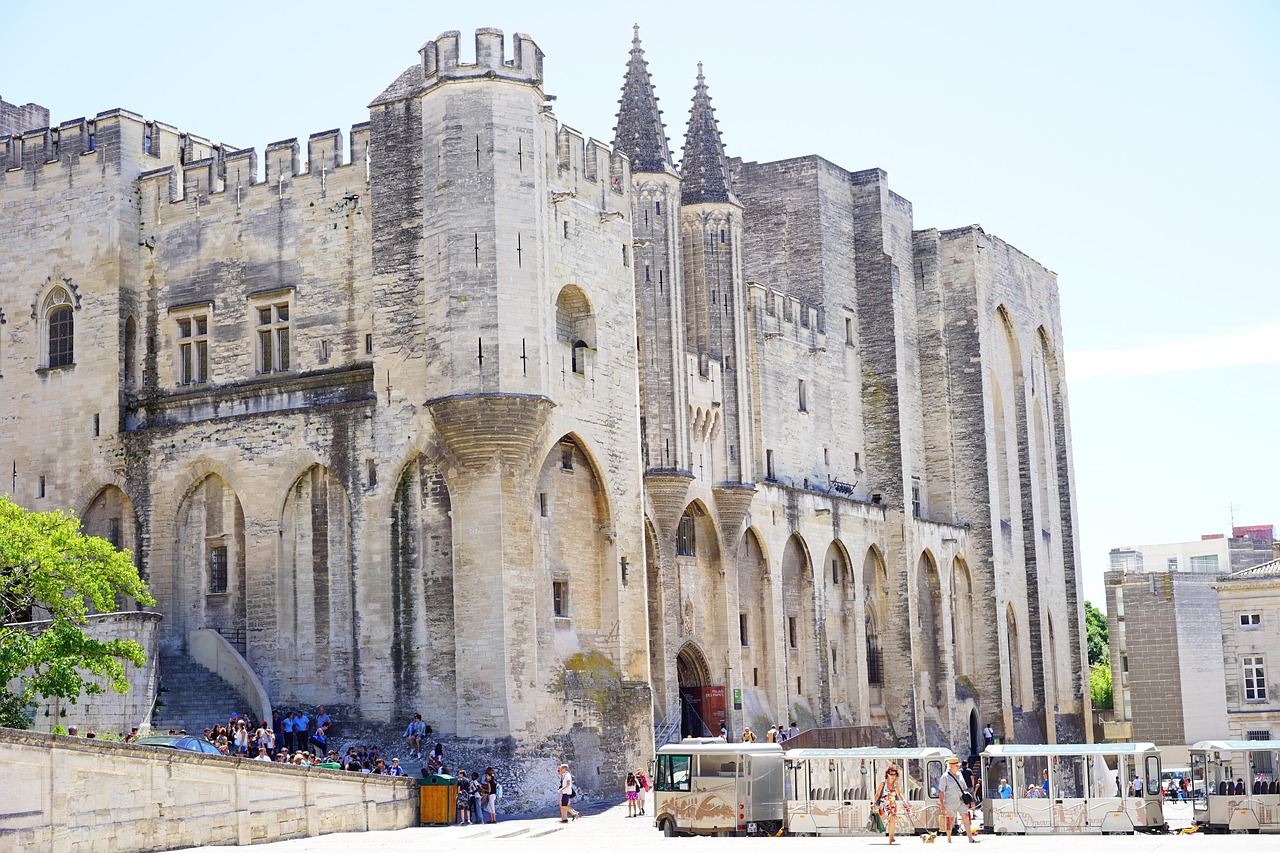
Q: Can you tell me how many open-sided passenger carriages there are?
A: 3